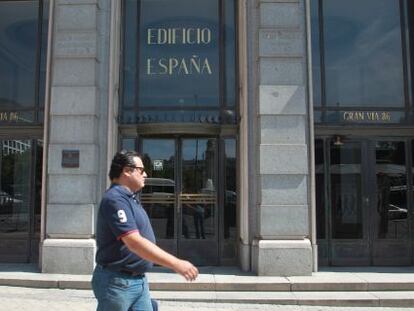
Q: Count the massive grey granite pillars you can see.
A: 2